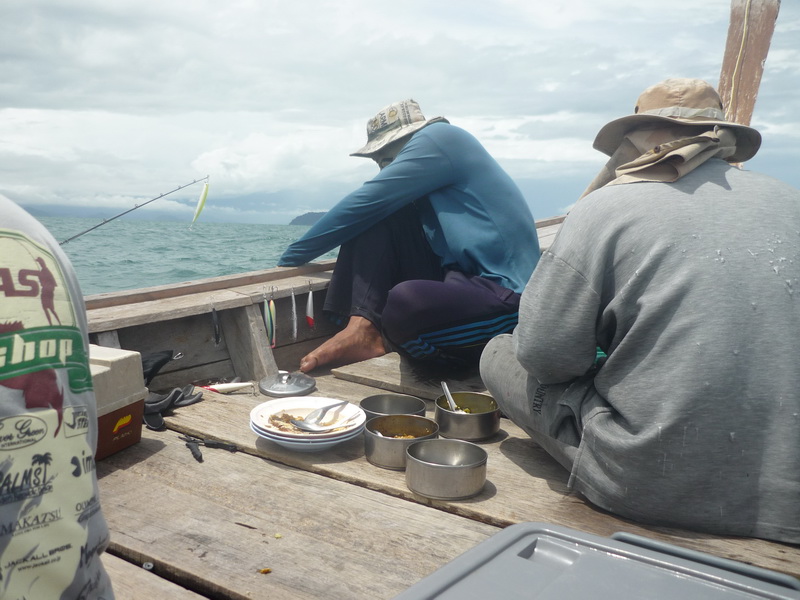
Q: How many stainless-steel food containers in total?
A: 4